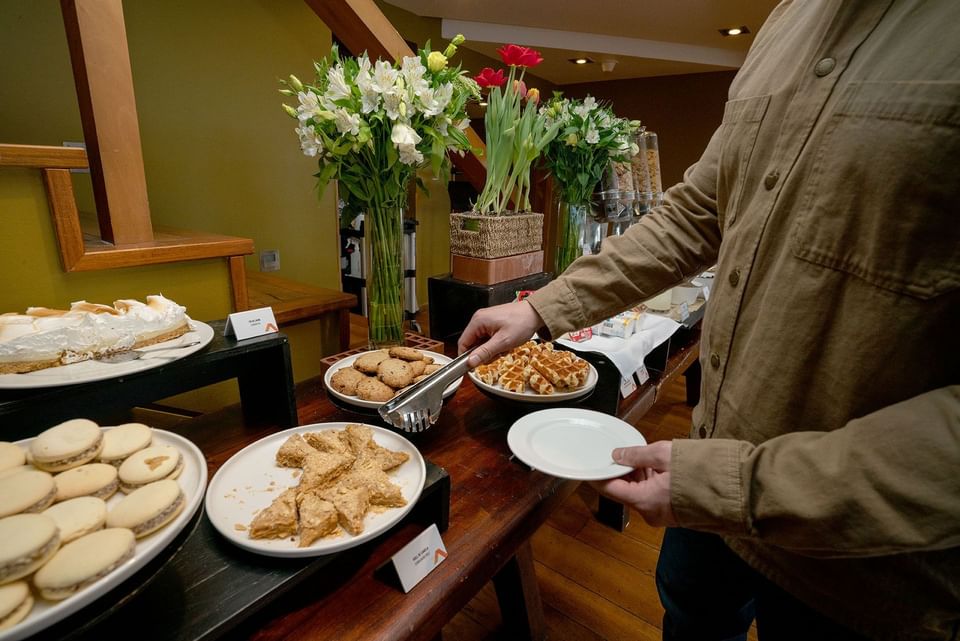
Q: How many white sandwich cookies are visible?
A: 11